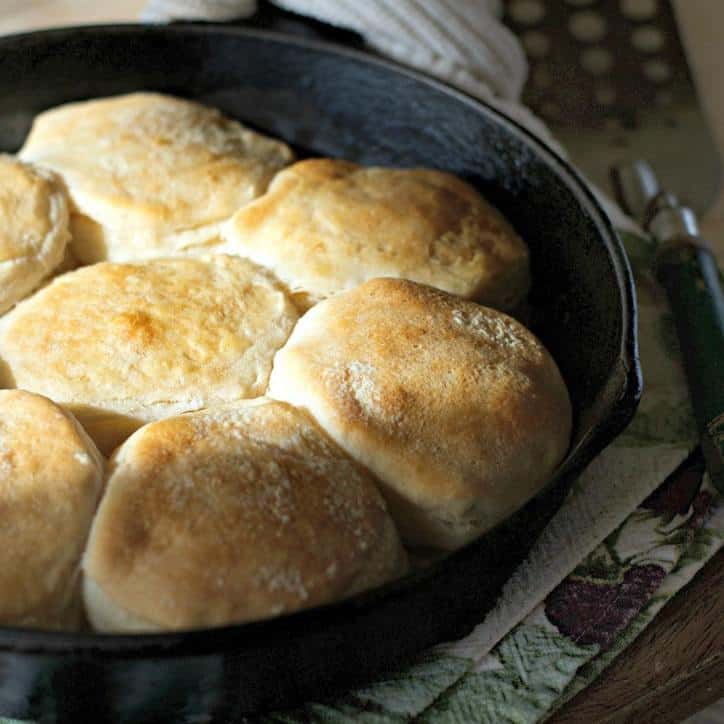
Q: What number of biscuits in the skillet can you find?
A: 7